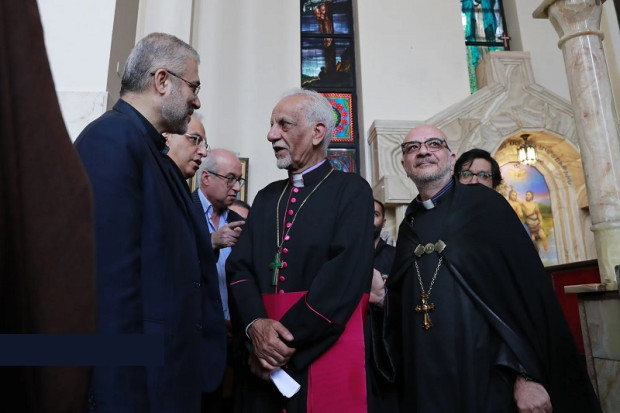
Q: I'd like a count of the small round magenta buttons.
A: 9